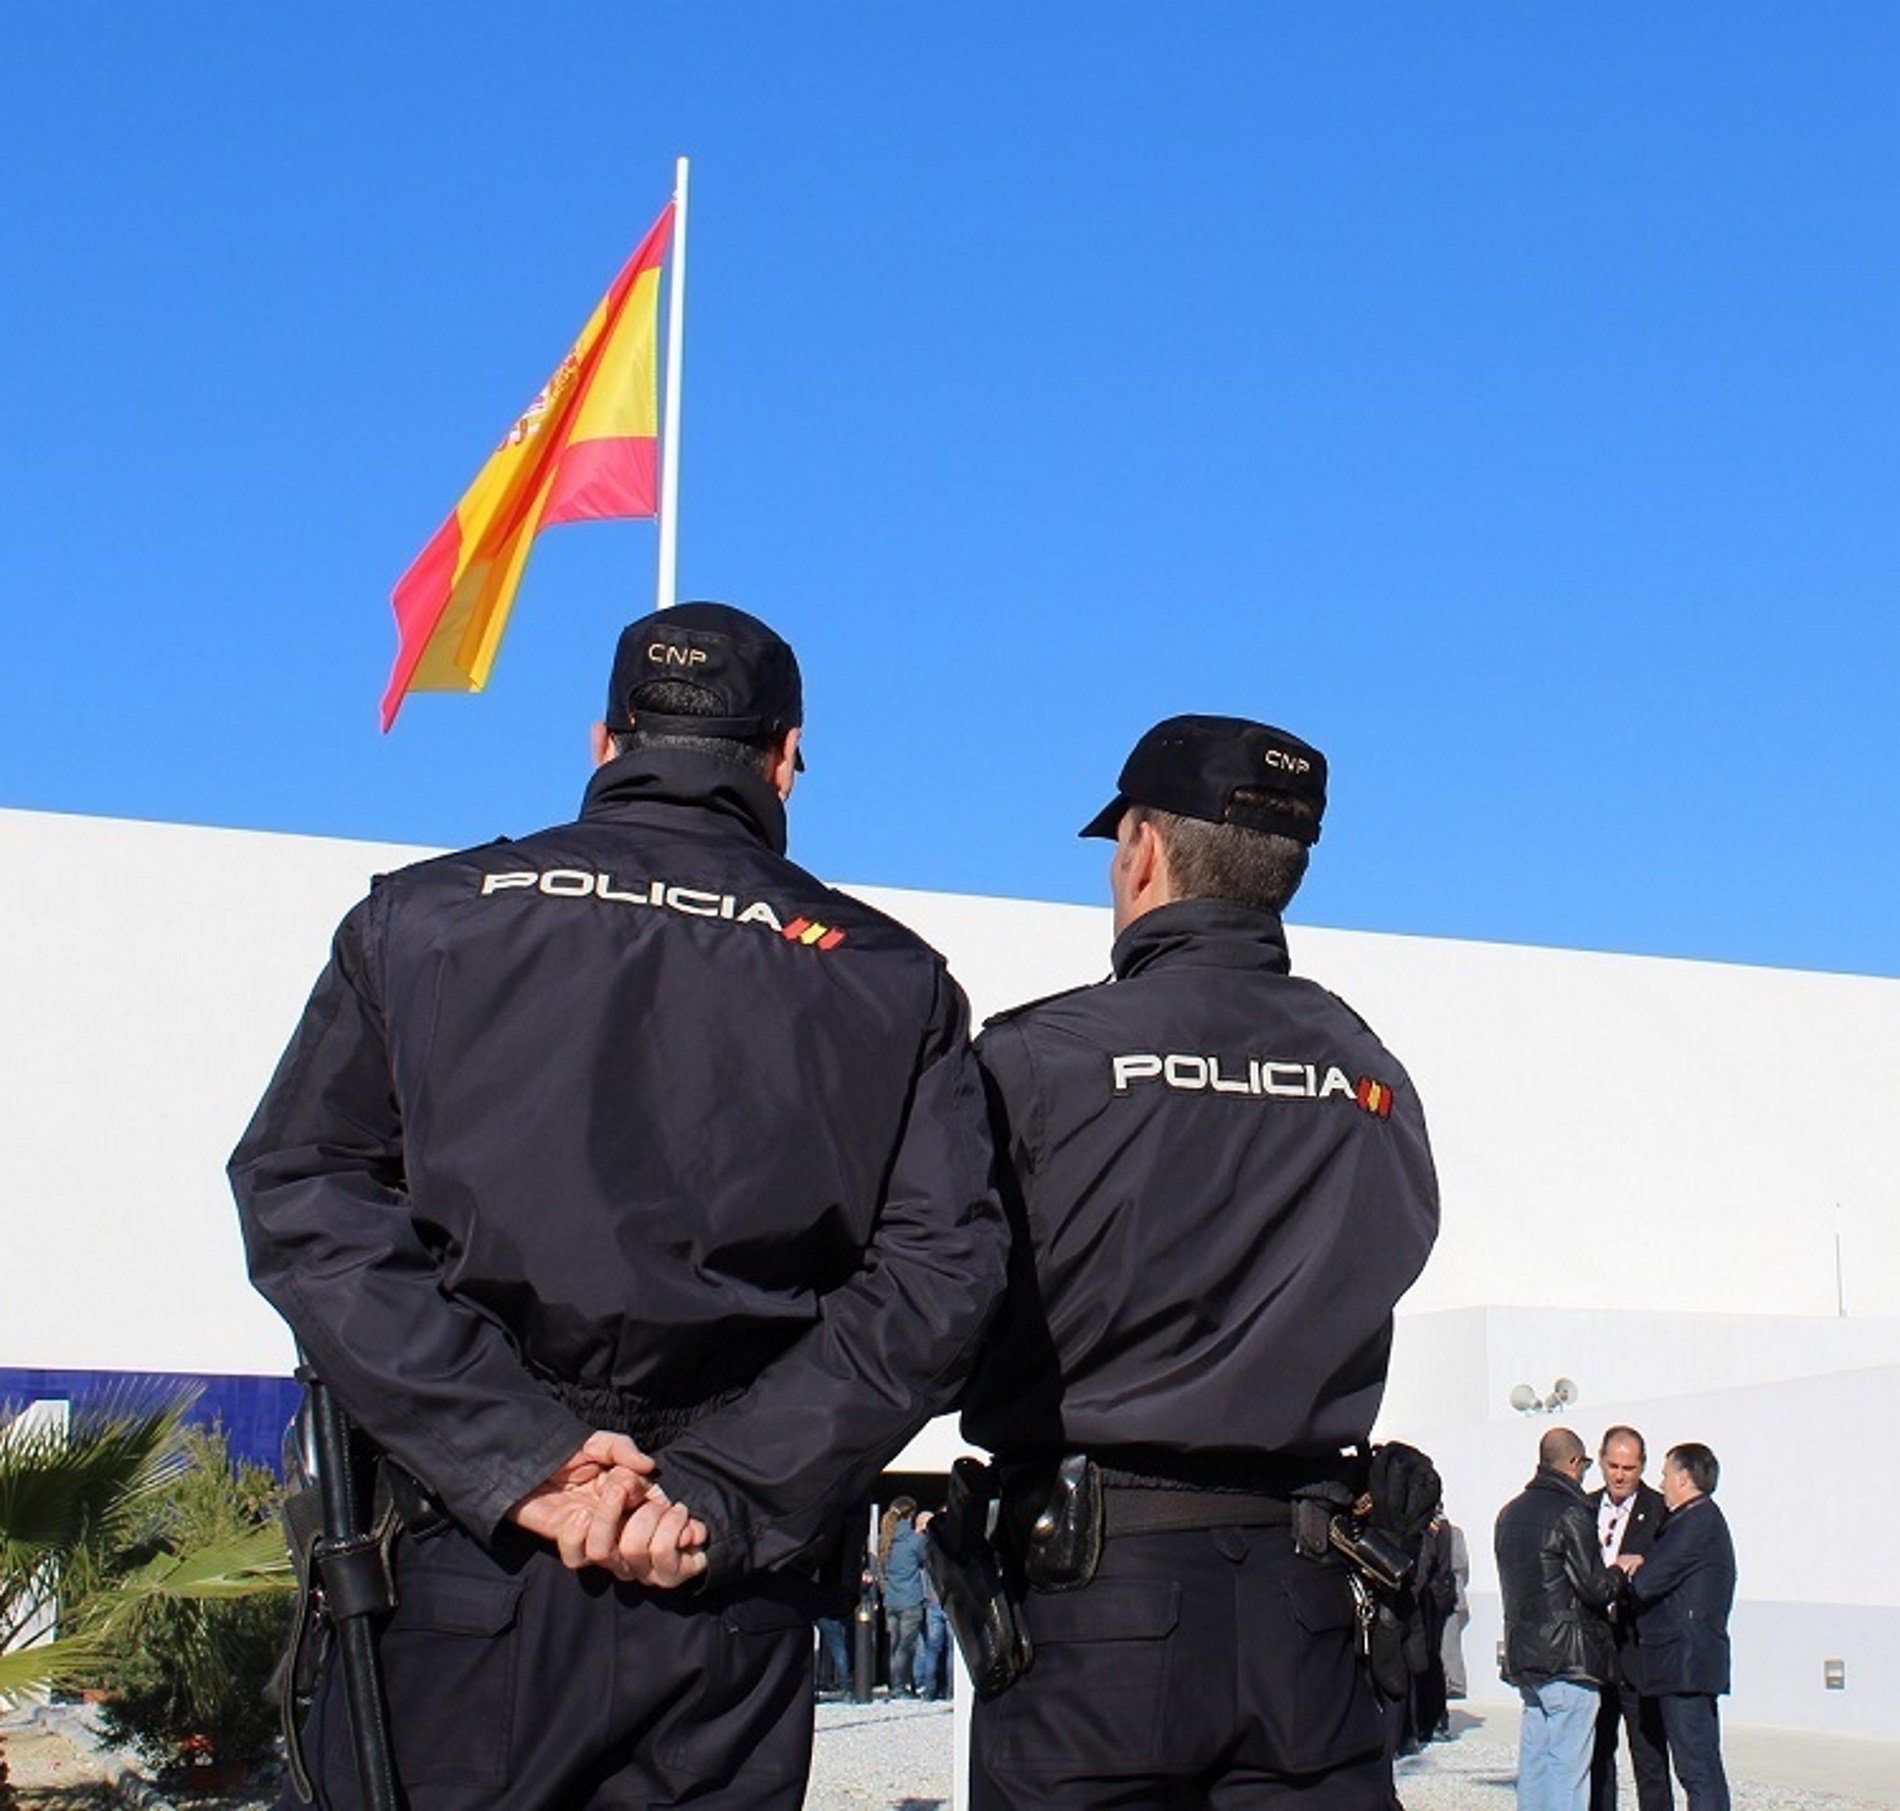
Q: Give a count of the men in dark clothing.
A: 5